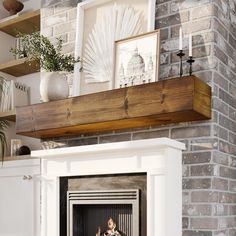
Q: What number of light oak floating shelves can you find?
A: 3